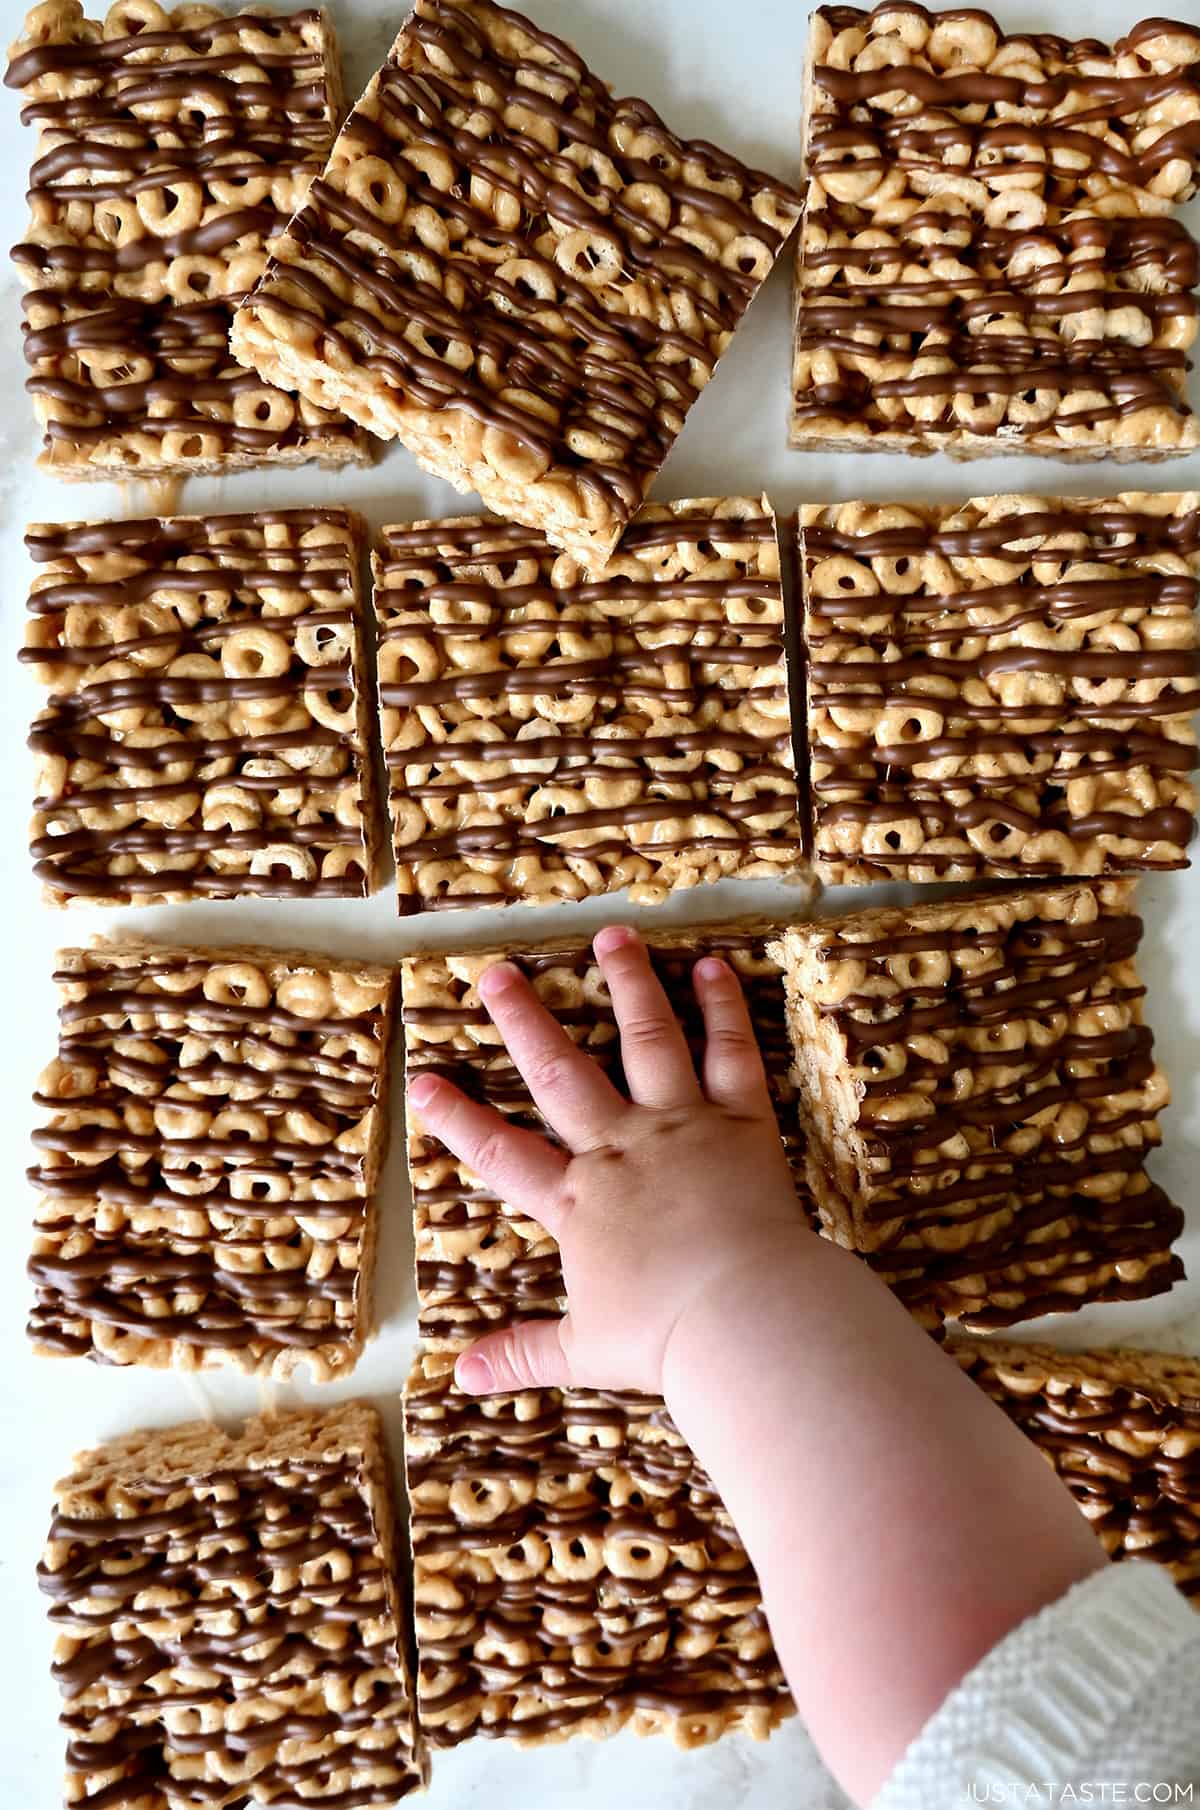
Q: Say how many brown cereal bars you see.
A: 12